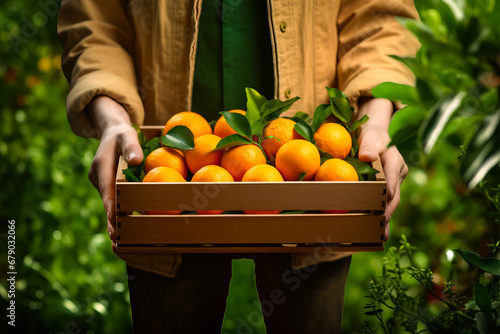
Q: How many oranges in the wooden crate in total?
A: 12